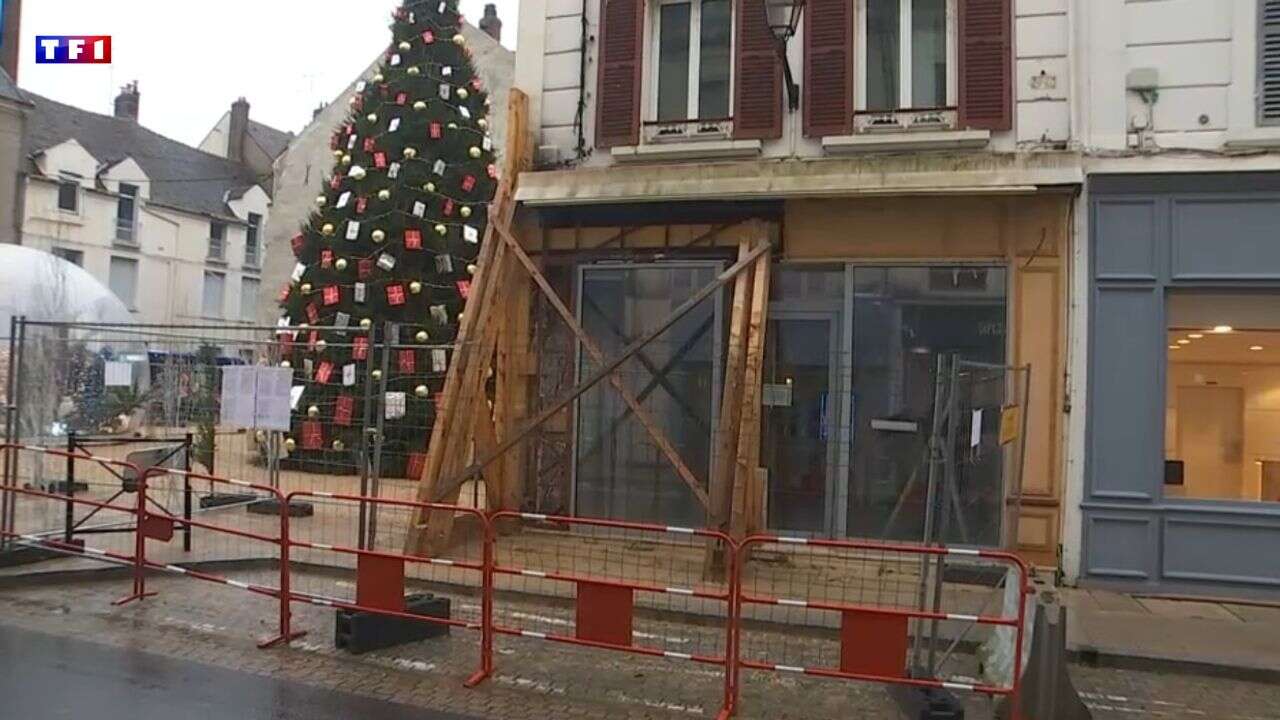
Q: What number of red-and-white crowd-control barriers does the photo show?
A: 5